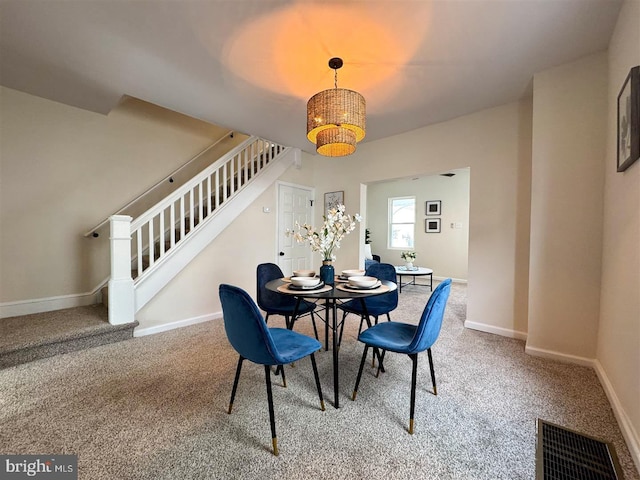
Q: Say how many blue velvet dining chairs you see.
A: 4